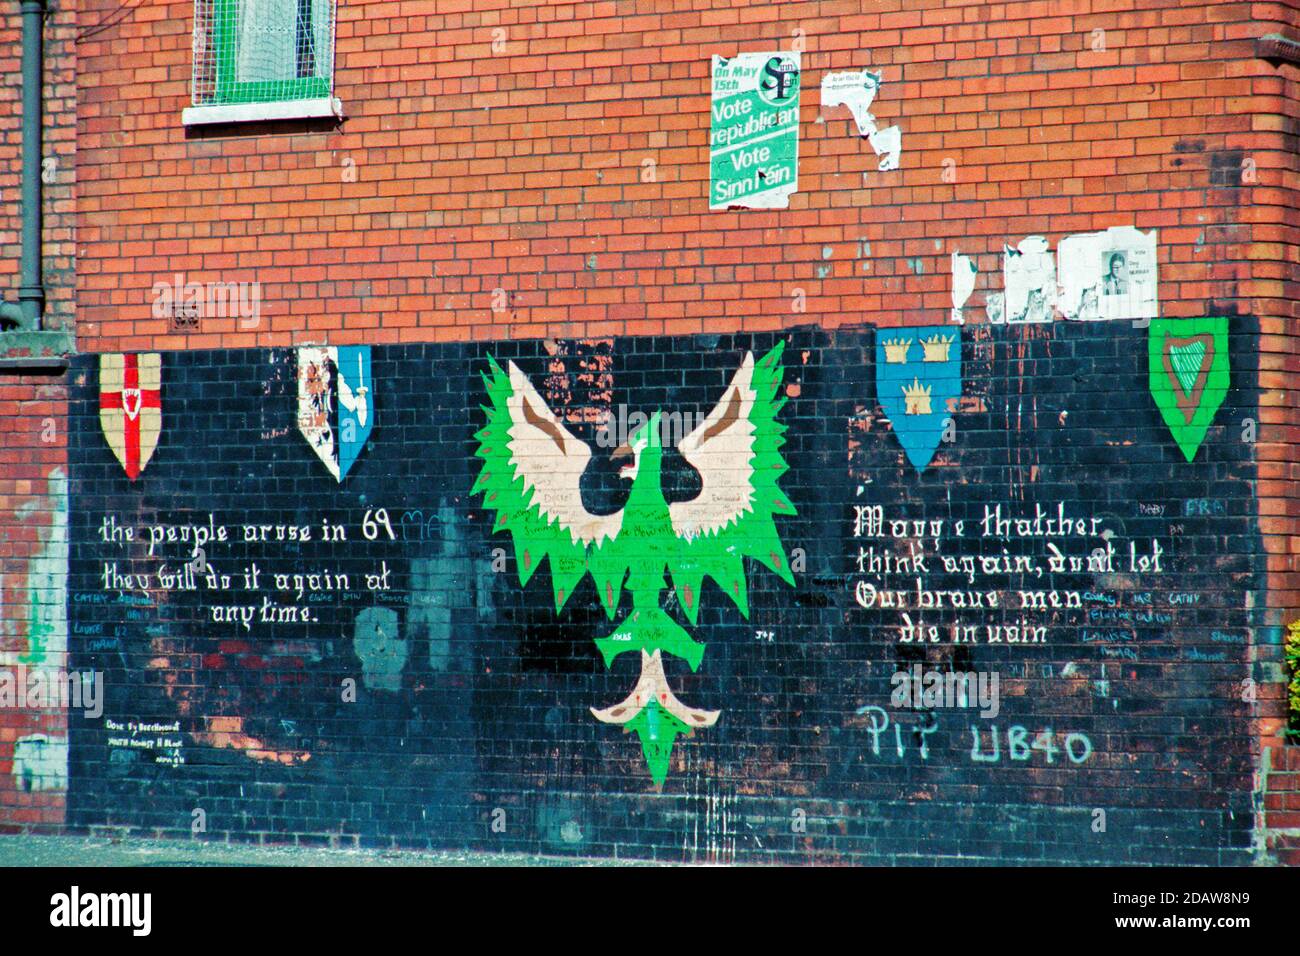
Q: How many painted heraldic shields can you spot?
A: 4